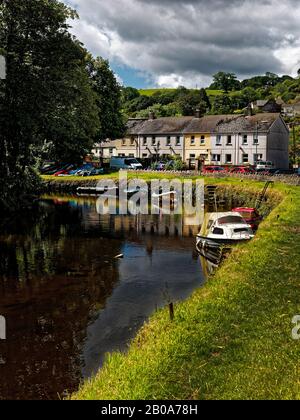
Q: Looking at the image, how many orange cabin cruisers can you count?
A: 0